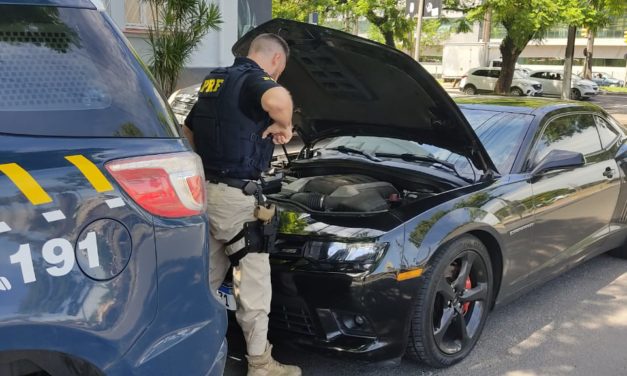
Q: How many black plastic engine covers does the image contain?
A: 1